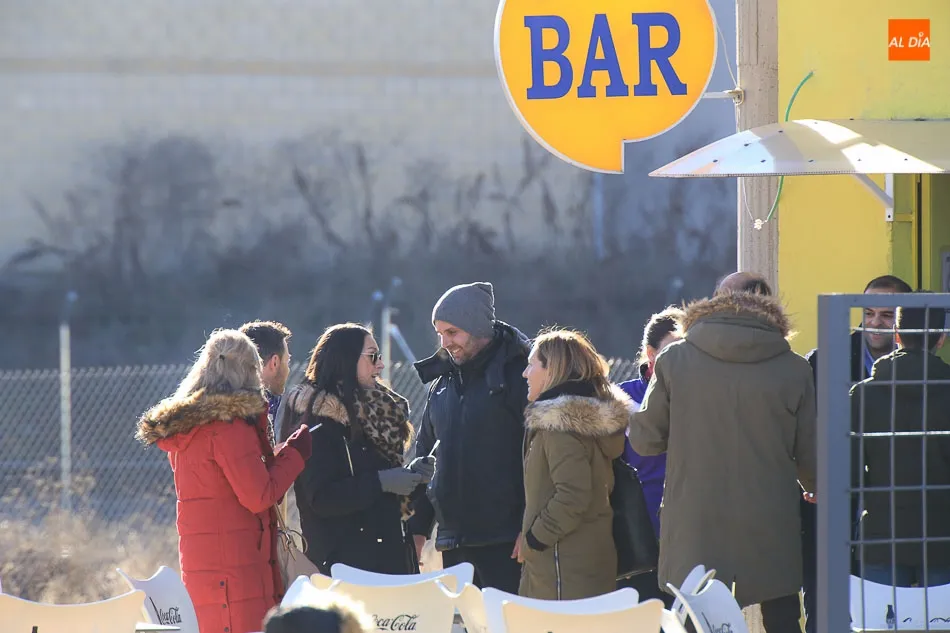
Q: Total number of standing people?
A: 9